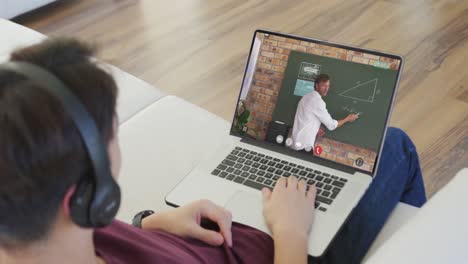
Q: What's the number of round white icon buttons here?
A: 4